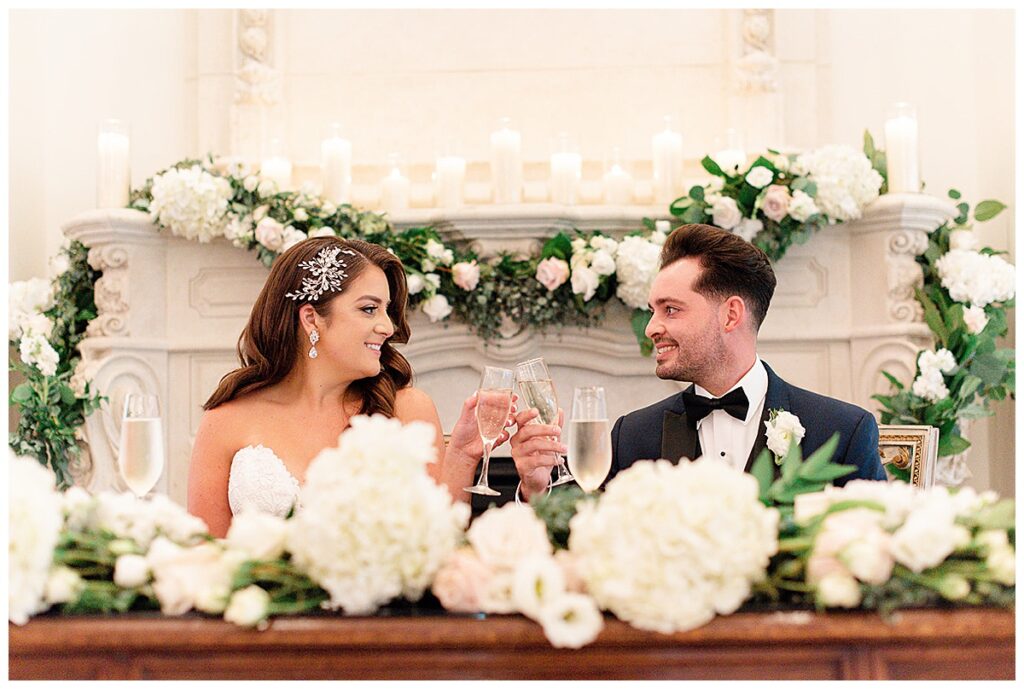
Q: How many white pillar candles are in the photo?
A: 11